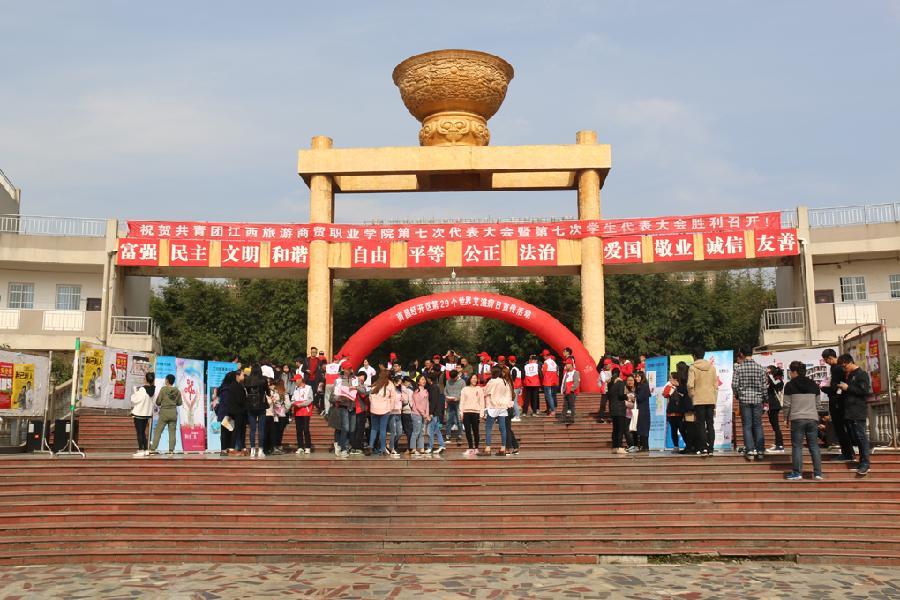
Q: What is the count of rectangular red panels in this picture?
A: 12